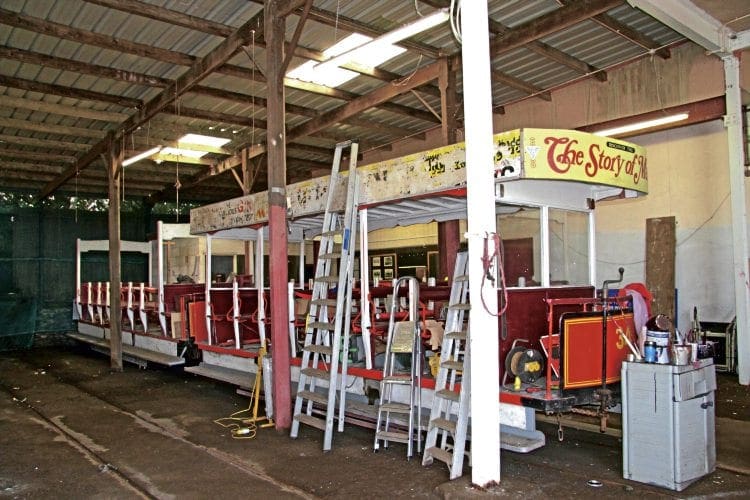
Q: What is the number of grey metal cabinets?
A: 1